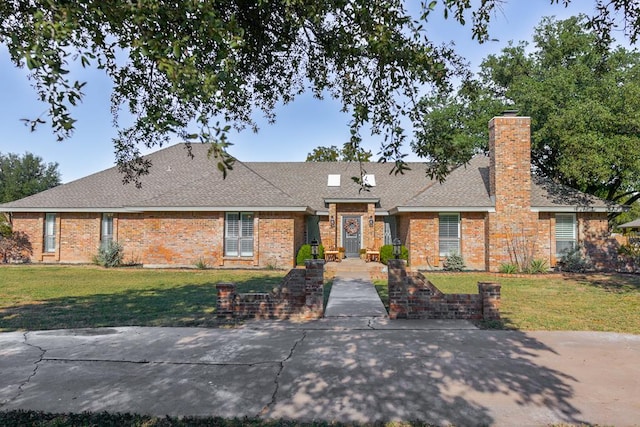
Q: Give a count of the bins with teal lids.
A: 0